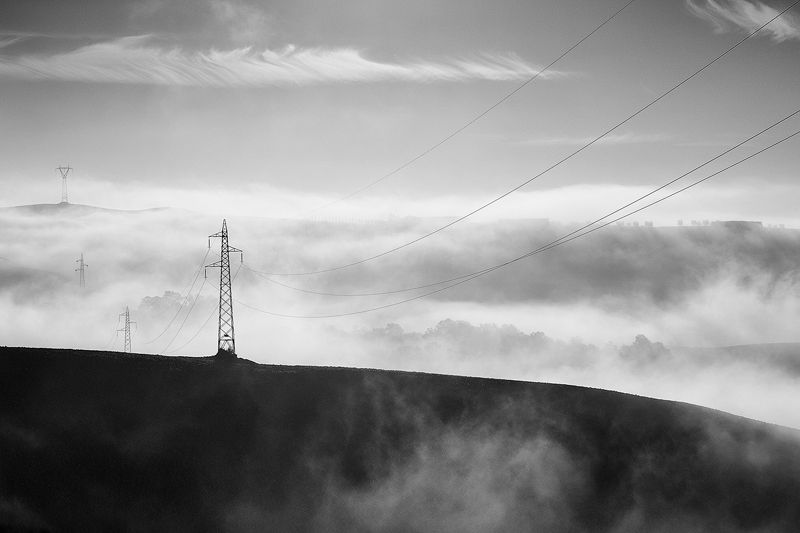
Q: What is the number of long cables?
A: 4